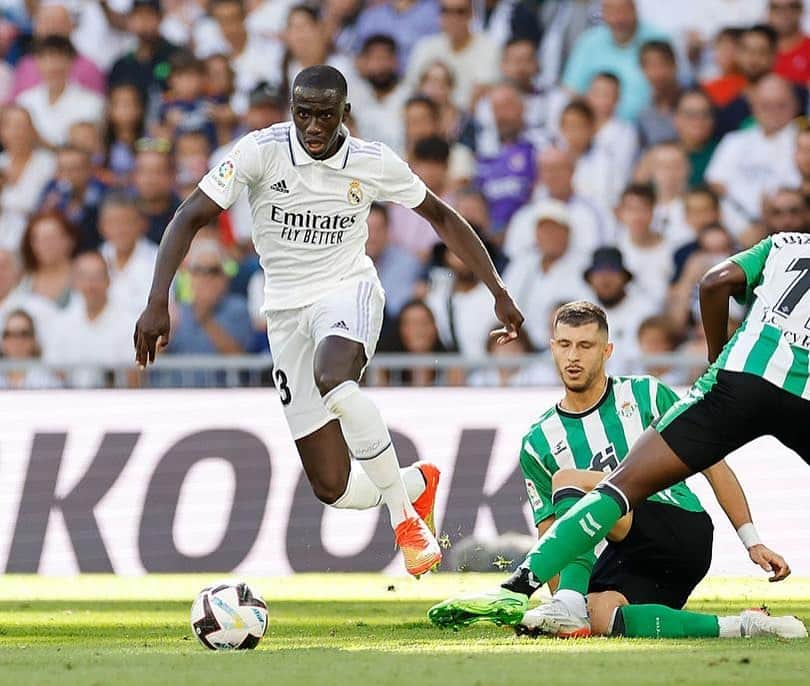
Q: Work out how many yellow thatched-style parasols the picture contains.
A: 0